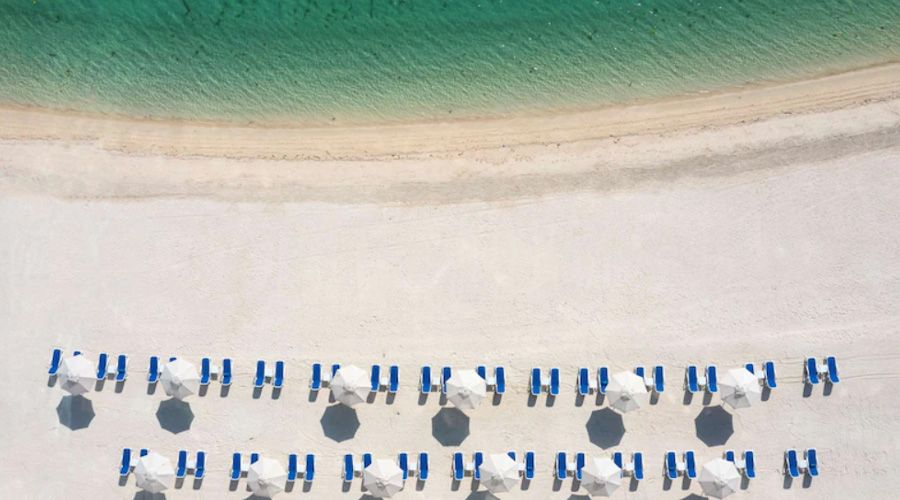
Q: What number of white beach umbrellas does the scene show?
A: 12